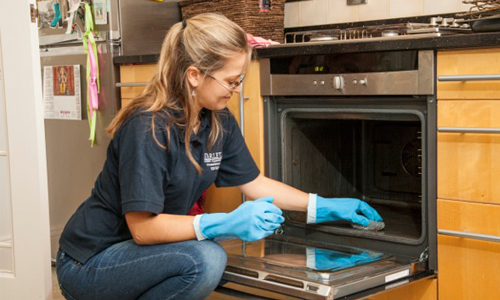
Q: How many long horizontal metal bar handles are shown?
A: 4